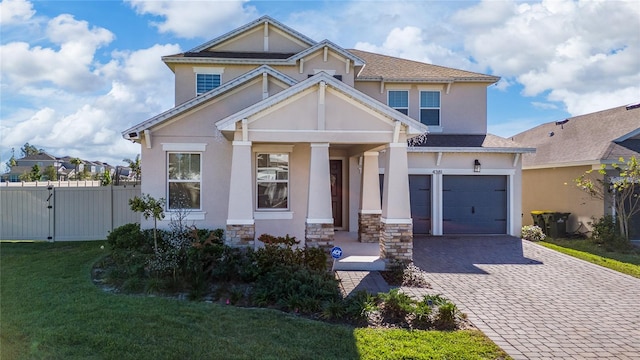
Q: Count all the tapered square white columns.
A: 4